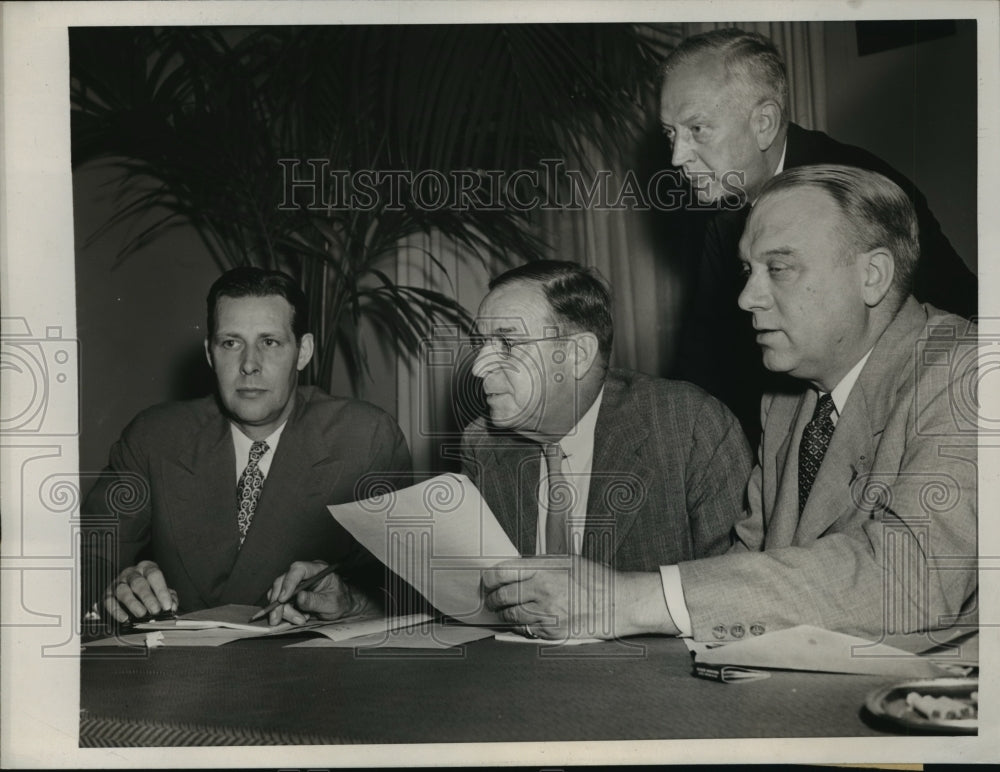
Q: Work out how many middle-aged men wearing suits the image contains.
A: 4